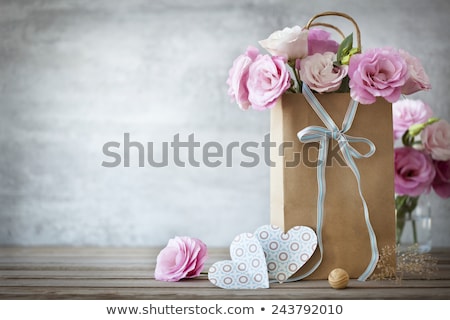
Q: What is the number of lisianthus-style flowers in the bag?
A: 7